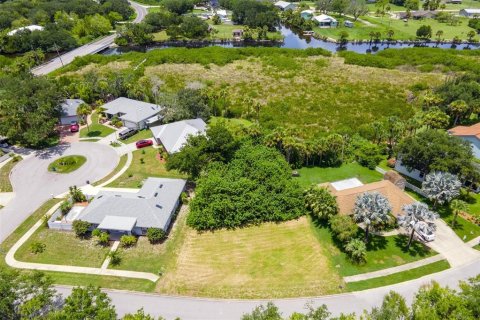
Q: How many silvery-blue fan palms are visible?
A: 3